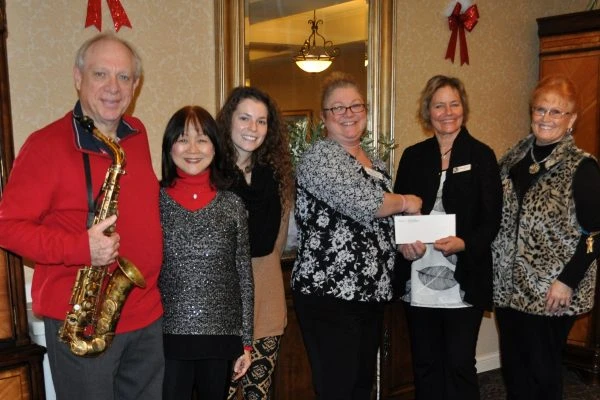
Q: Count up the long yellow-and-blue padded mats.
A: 0